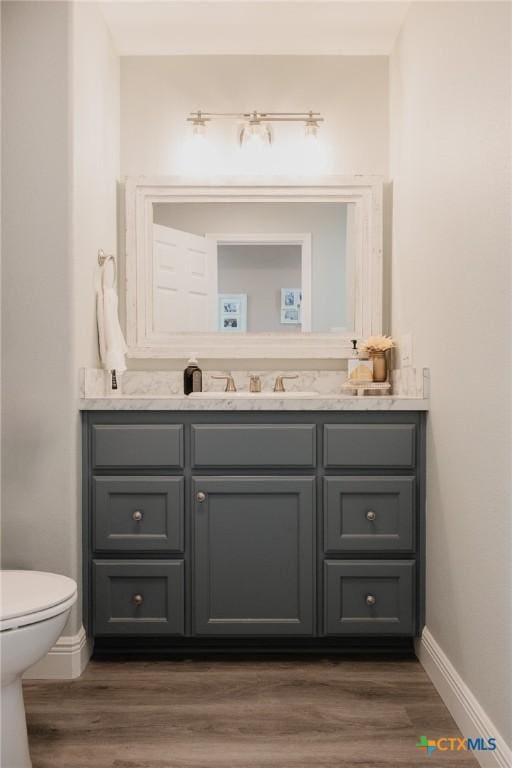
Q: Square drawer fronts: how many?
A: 4